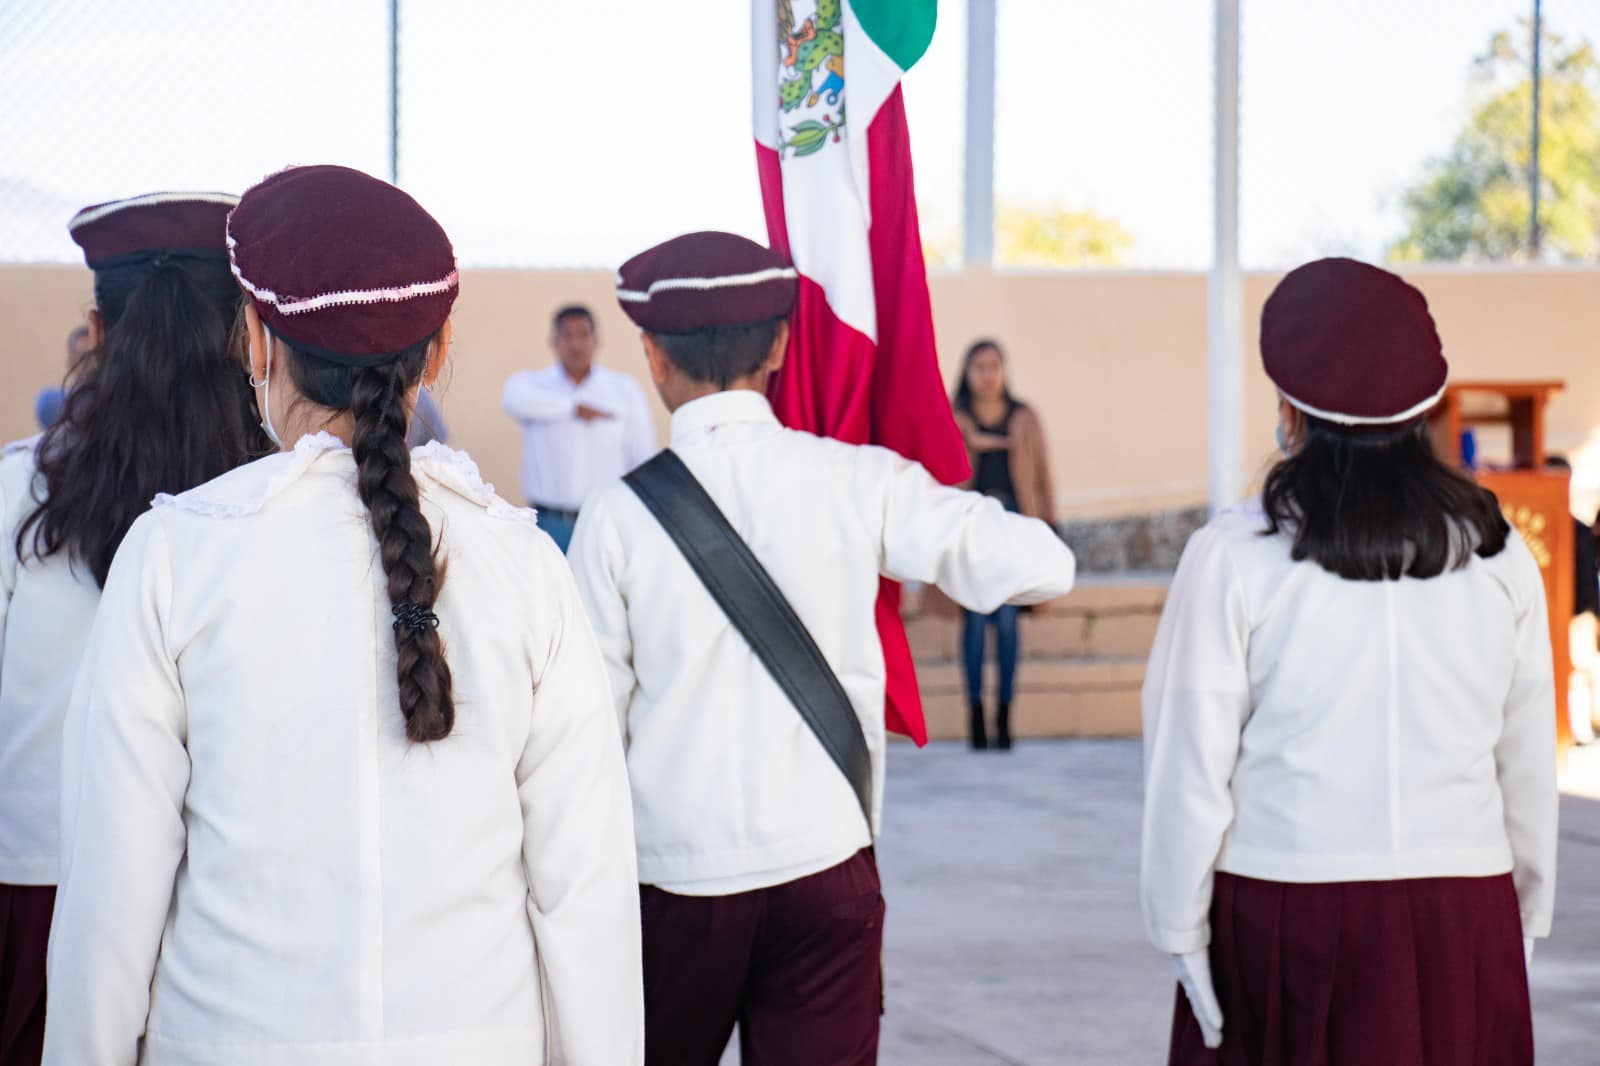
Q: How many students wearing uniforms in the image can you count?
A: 4